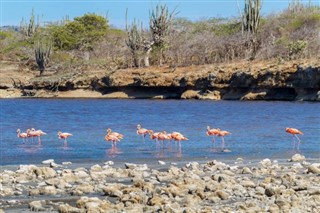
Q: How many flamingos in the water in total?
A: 14